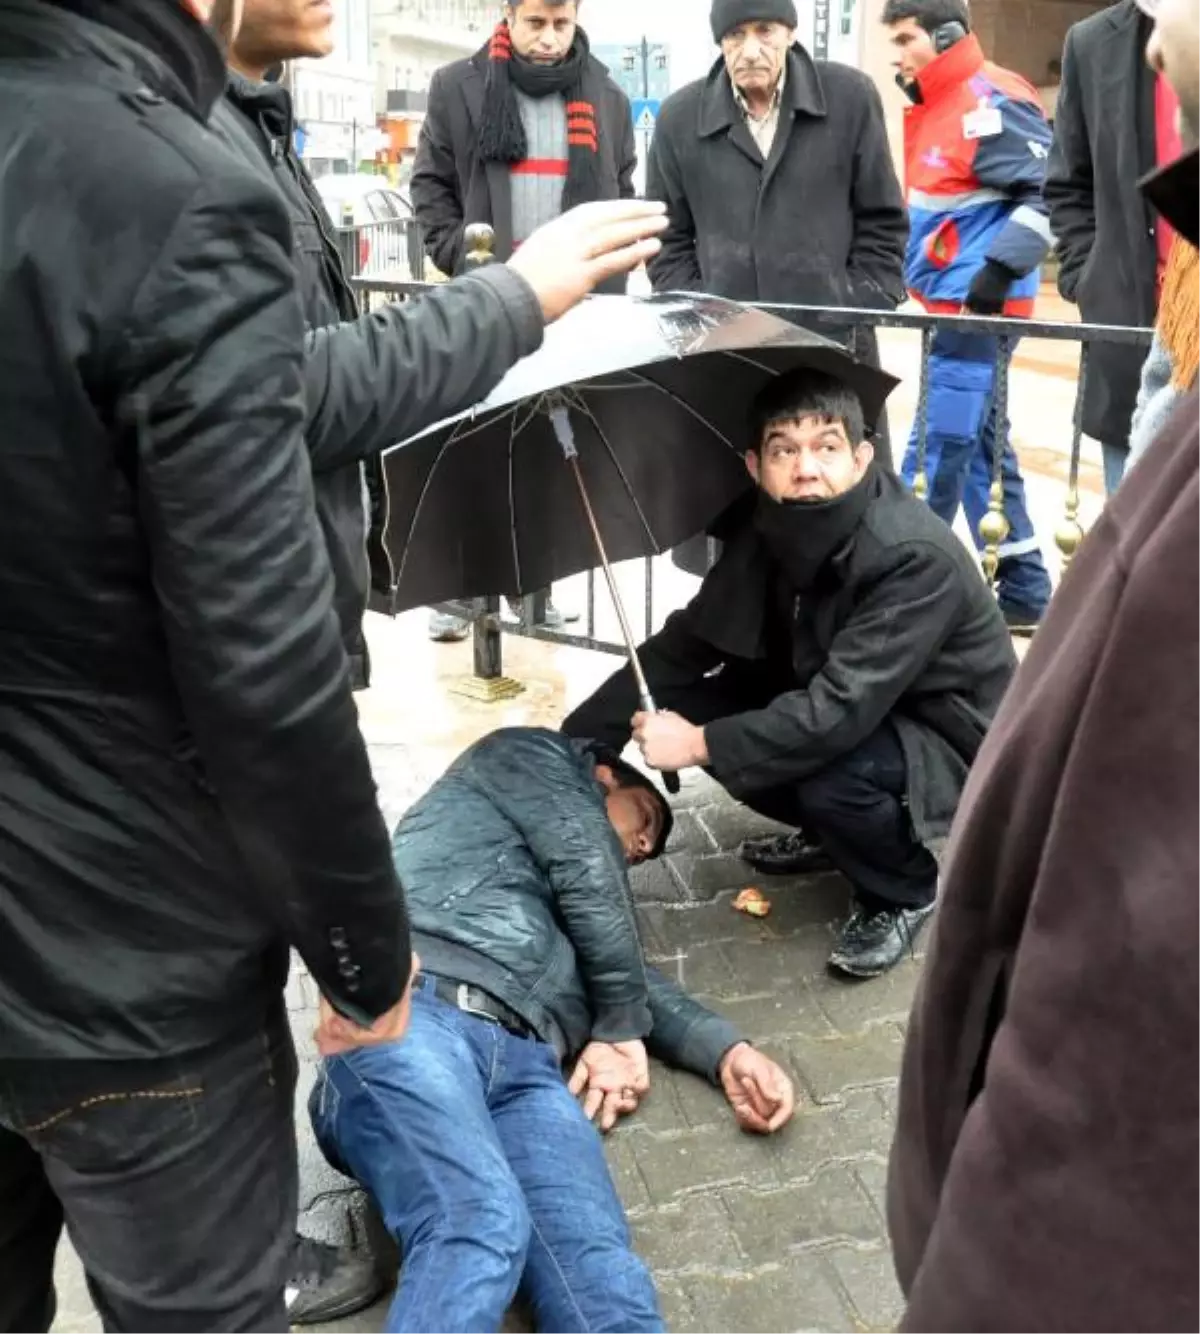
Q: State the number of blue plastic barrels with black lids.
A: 0